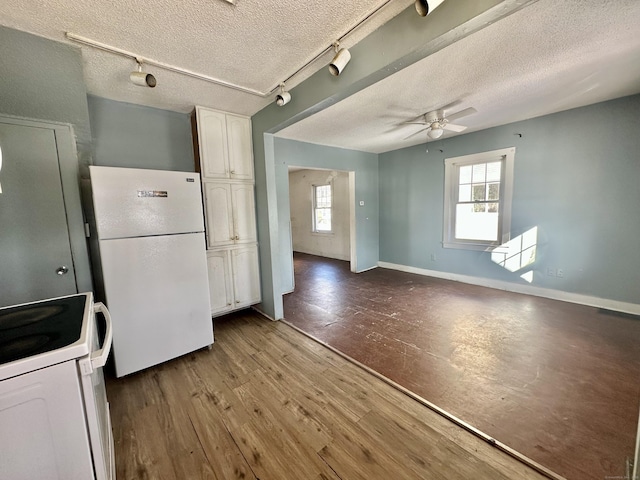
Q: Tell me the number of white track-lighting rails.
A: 2